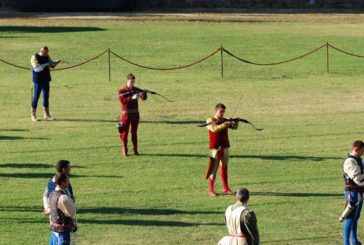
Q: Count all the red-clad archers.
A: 2